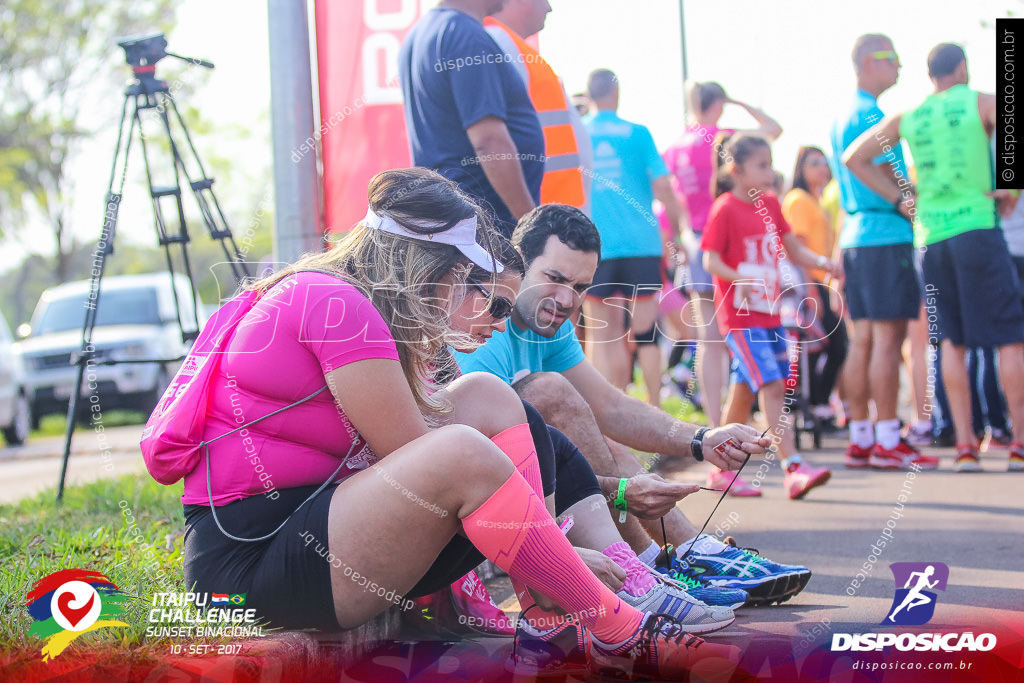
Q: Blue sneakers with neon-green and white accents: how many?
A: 2